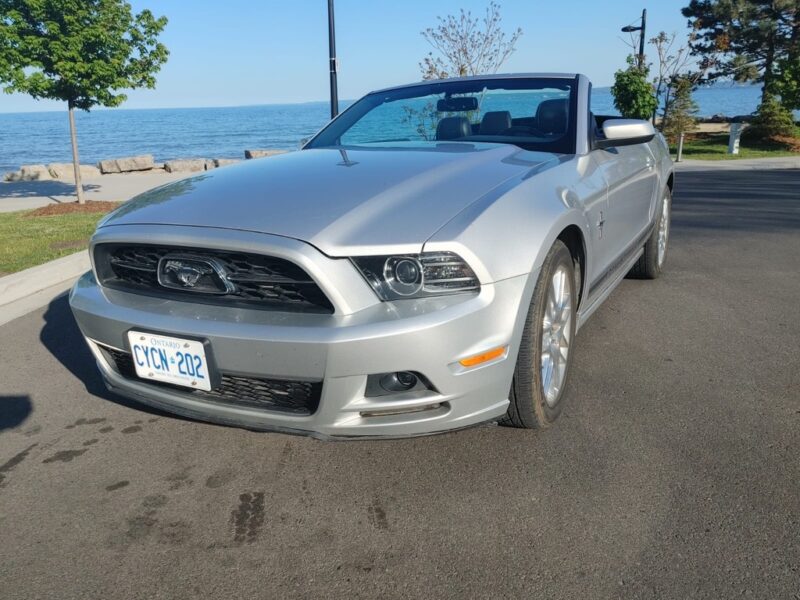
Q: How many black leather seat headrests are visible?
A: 3